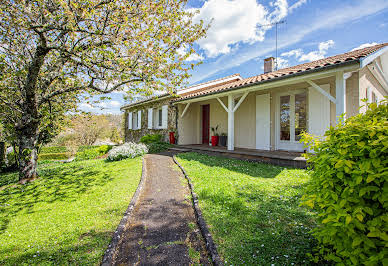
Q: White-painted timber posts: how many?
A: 2